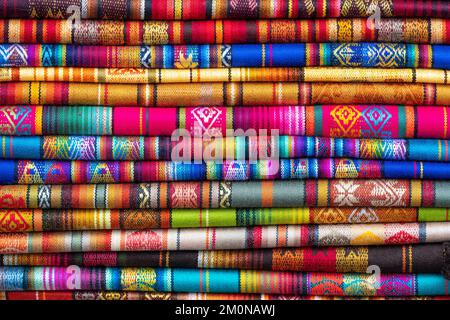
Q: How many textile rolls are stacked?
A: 14